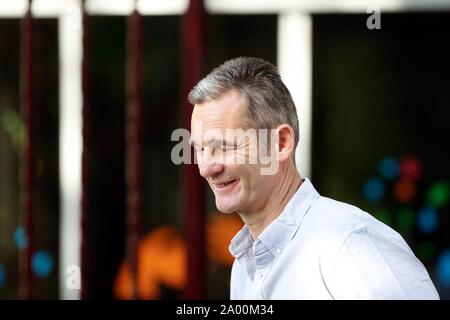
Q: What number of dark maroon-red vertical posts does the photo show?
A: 4